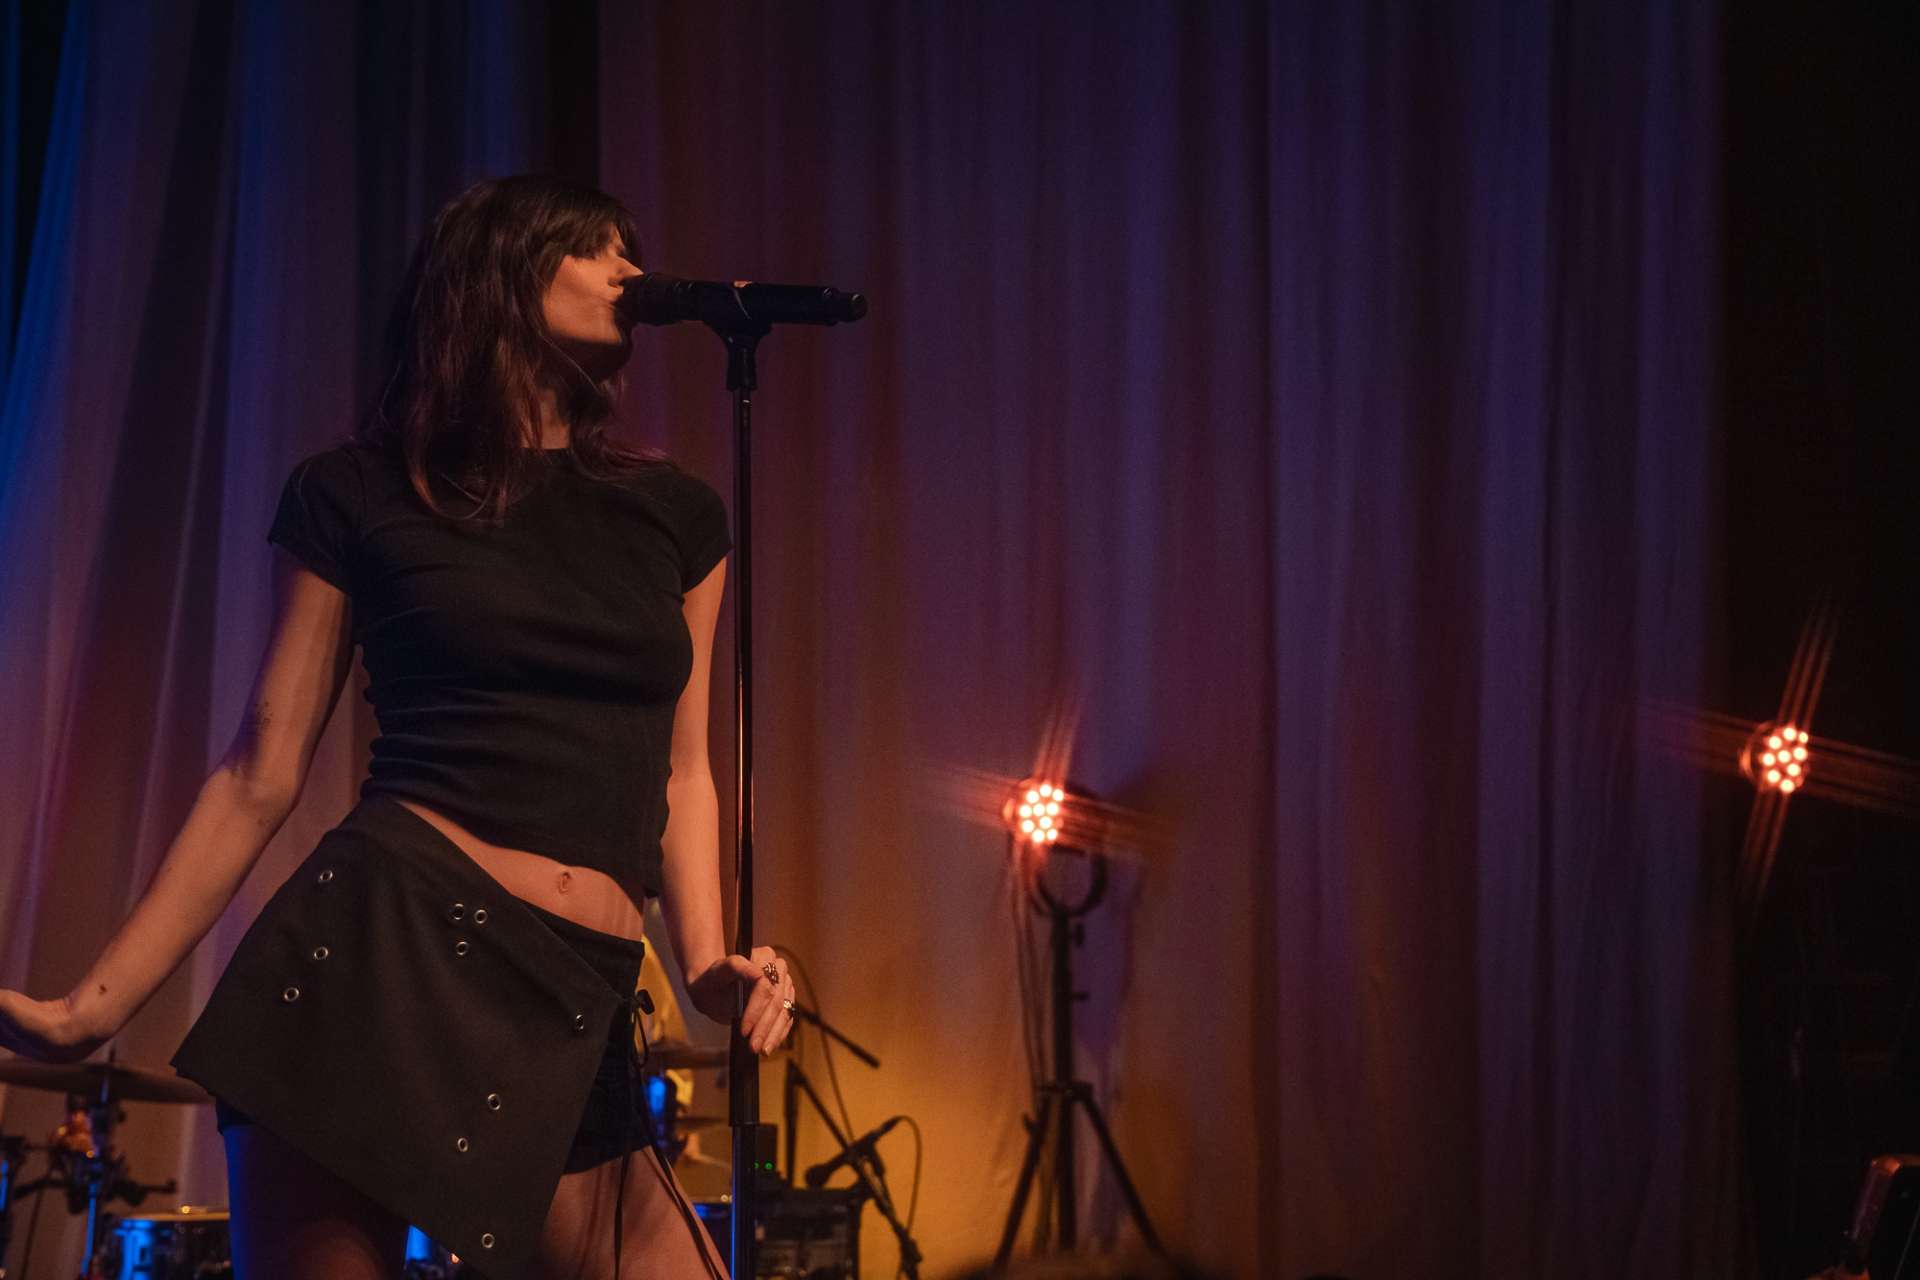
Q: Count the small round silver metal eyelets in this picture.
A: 10